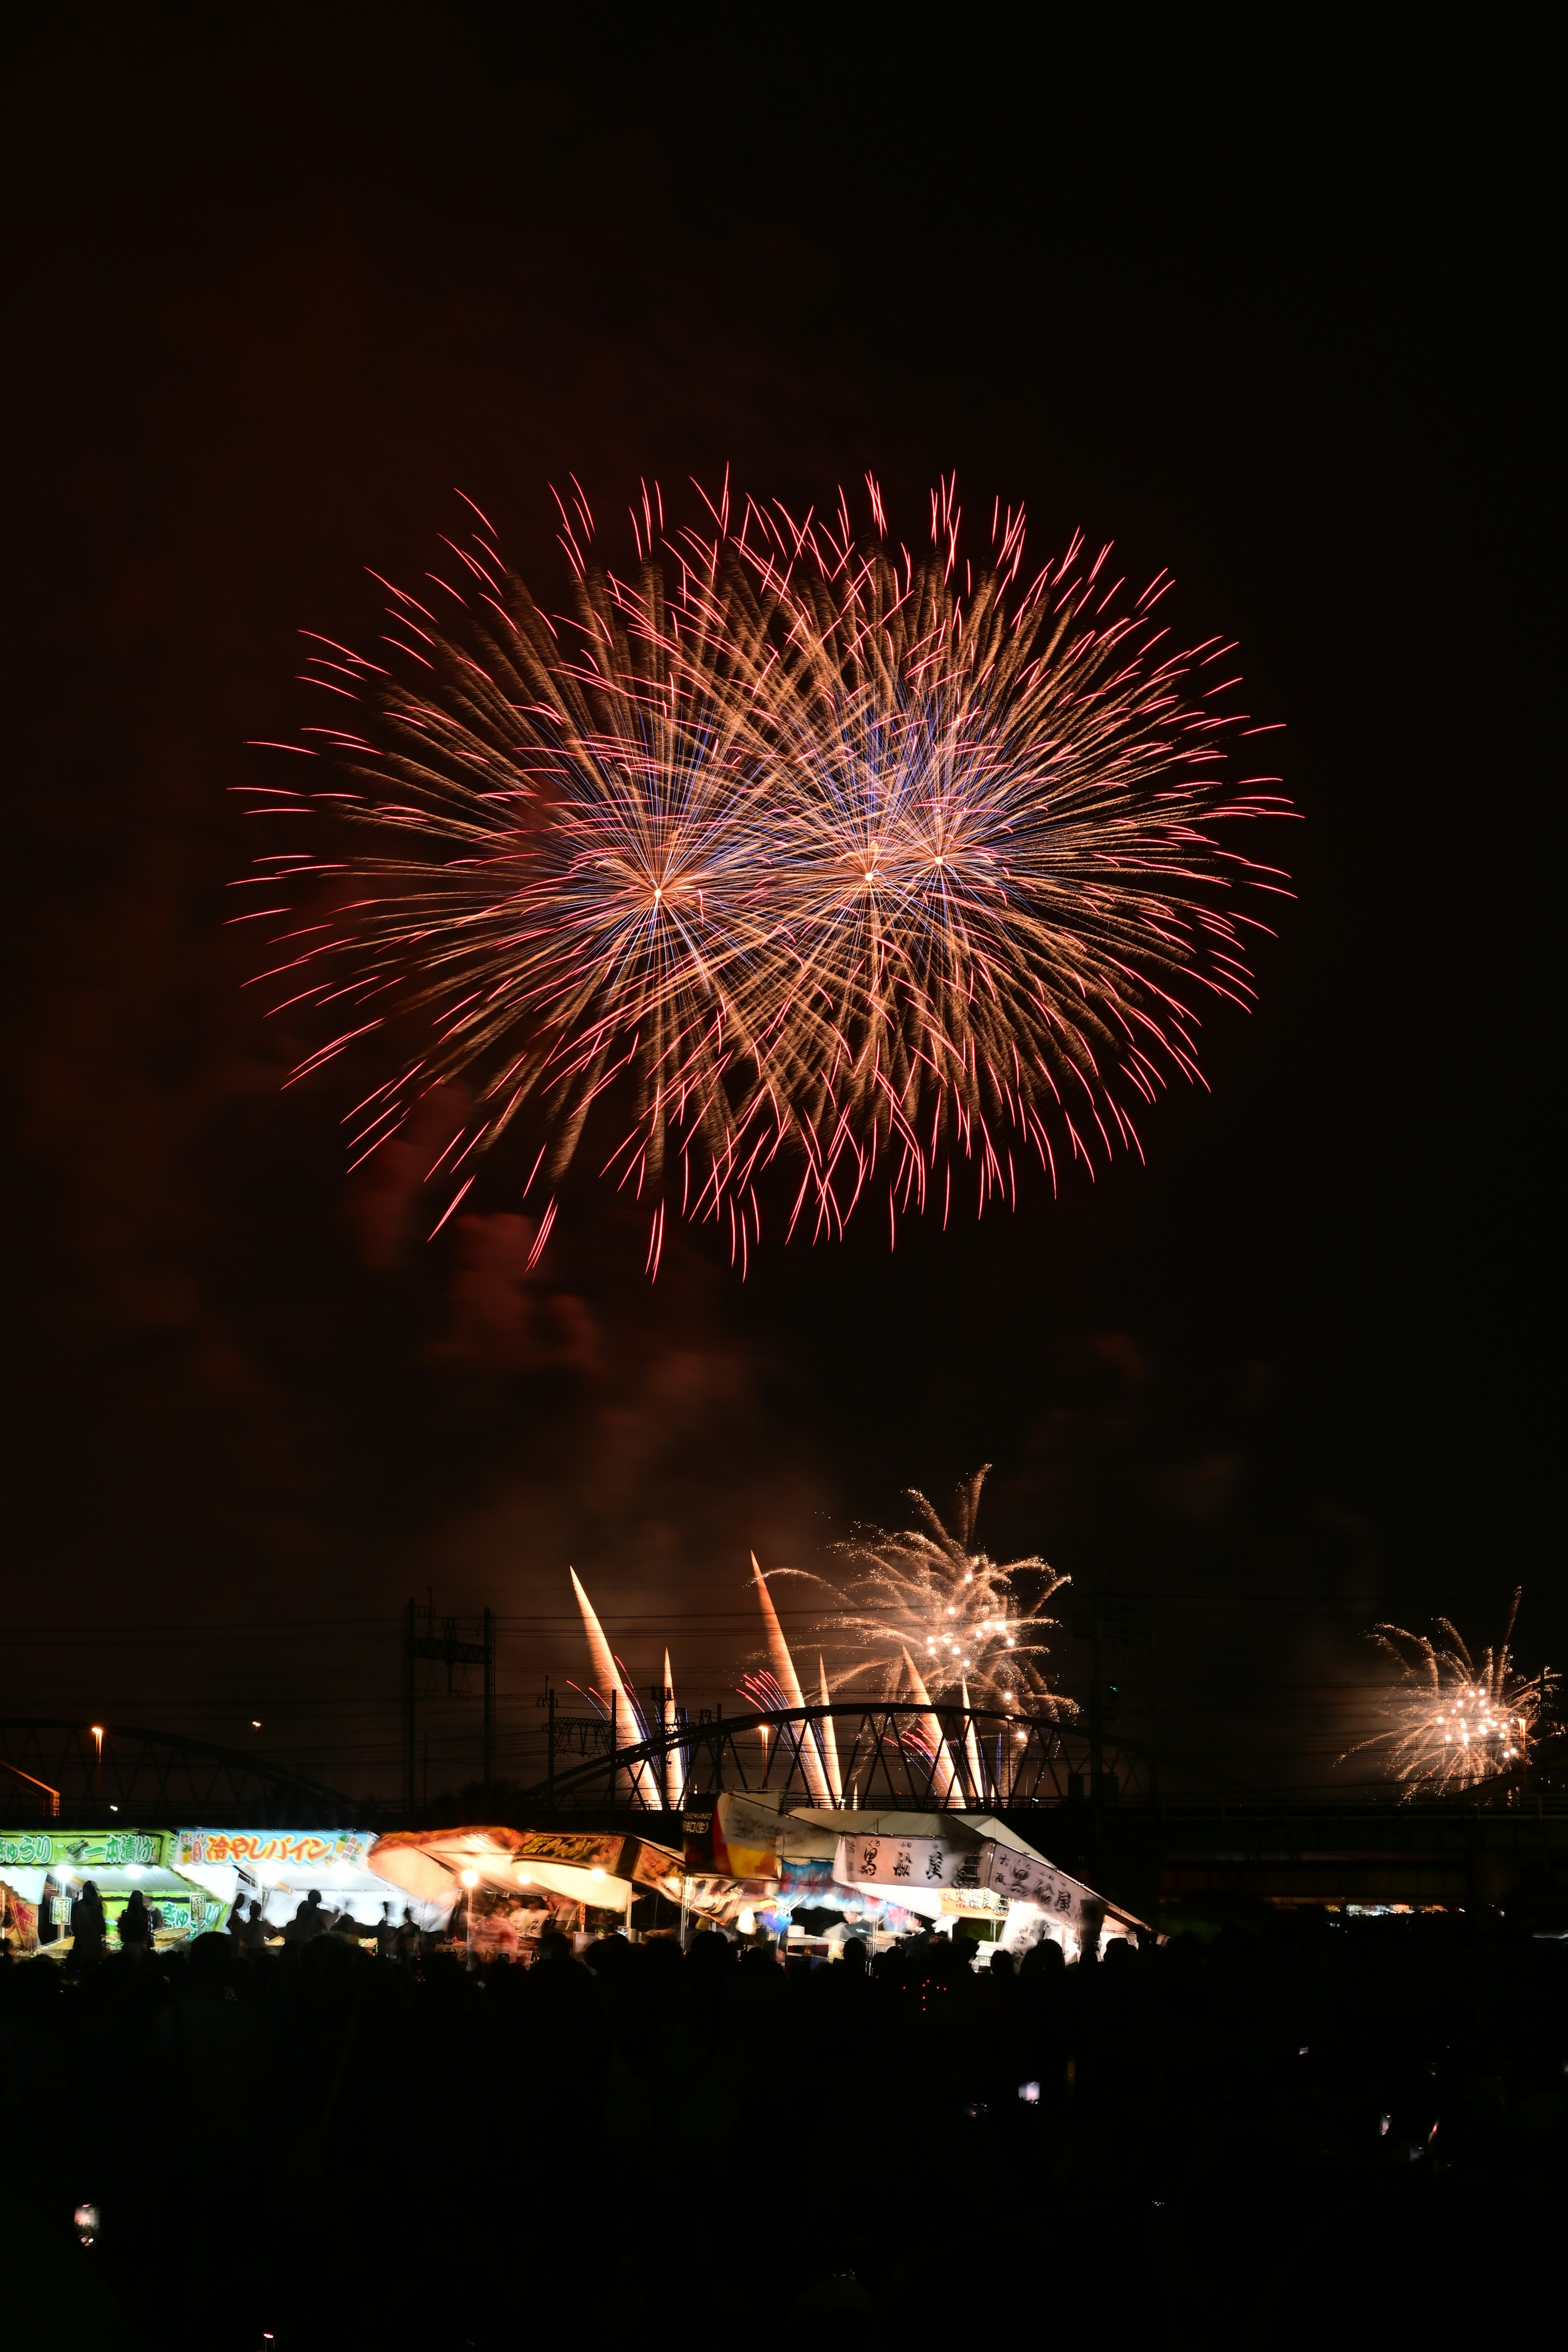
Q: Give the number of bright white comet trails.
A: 6